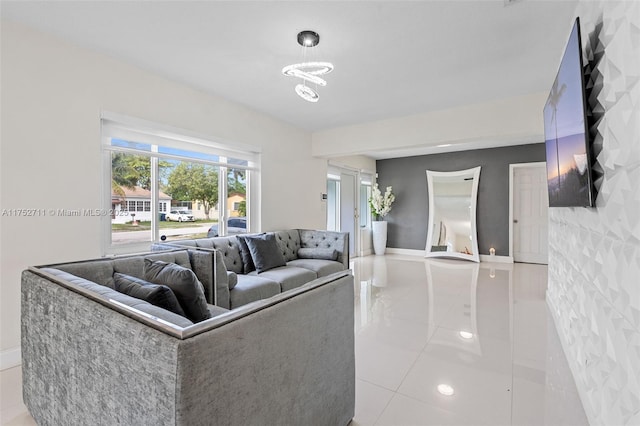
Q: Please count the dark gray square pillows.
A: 4